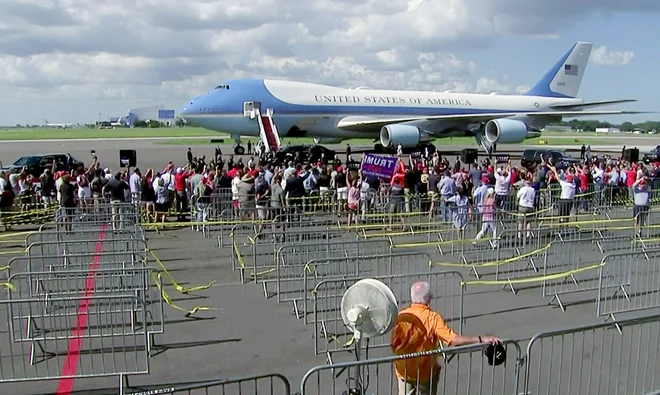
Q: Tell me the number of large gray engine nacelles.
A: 2